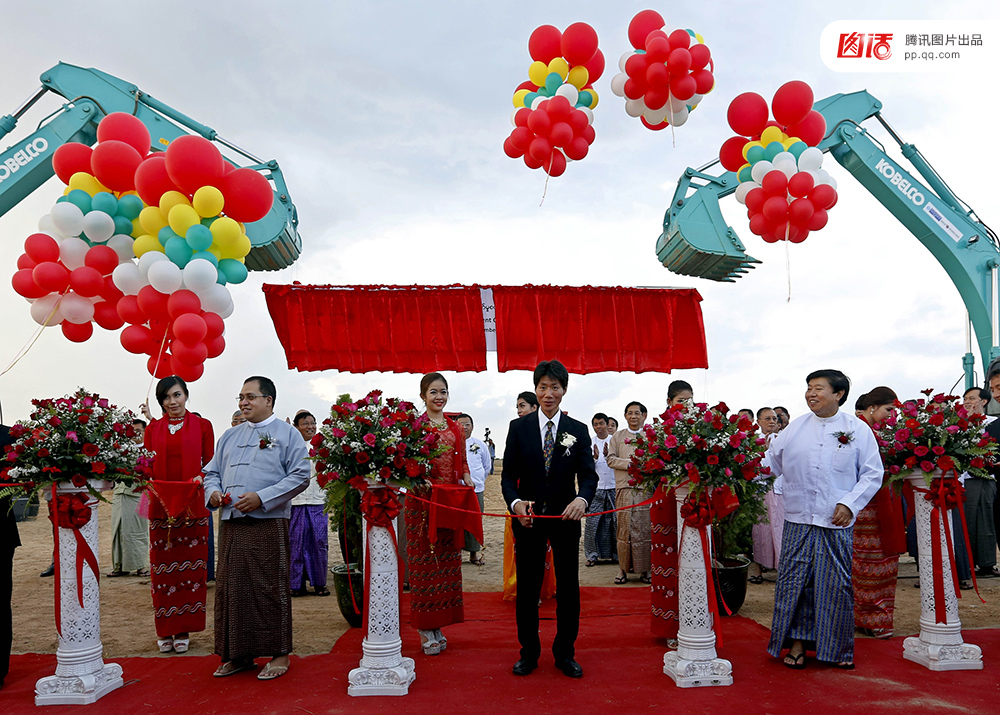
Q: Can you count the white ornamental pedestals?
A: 4